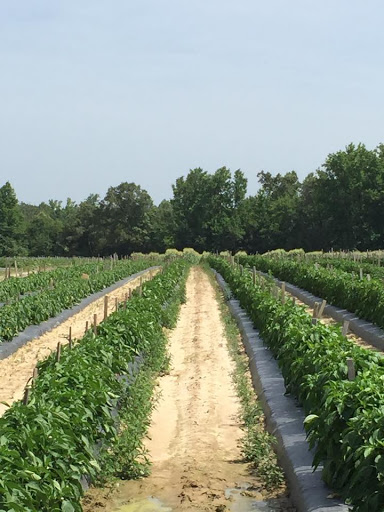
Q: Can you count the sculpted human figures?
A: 0